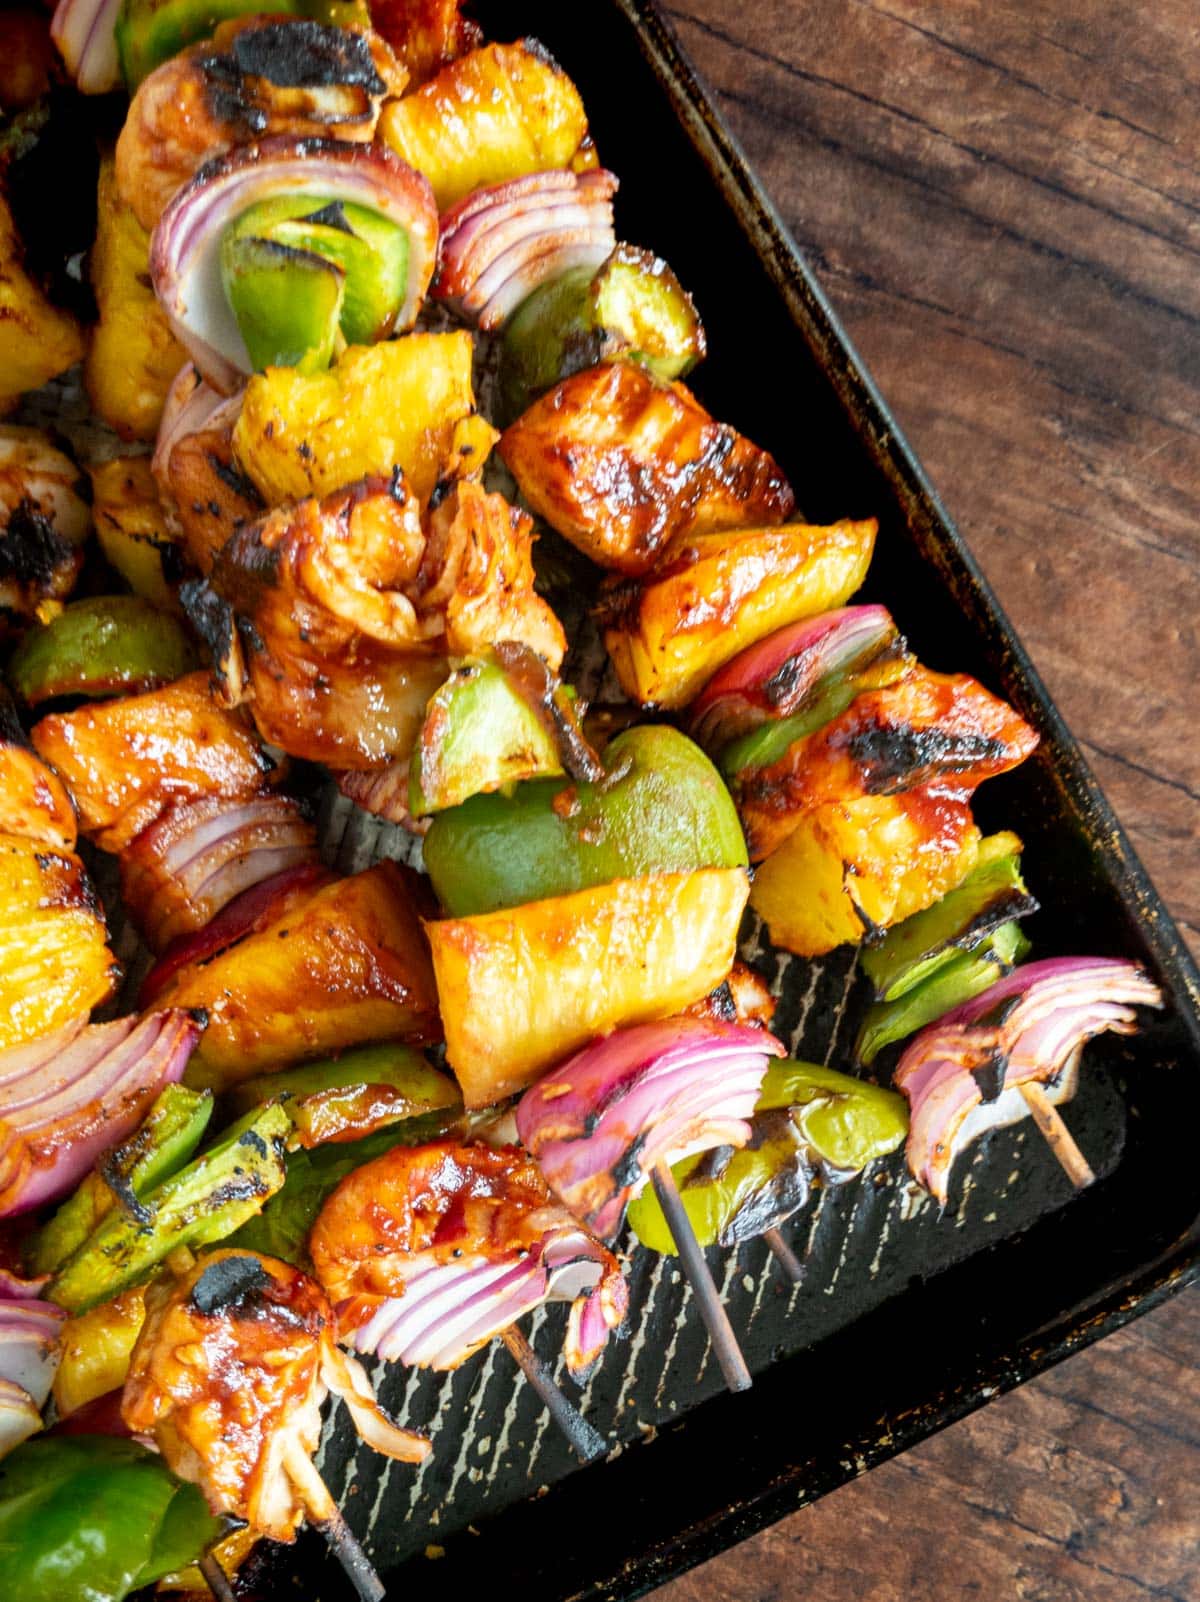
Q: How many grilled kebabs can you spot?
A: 6